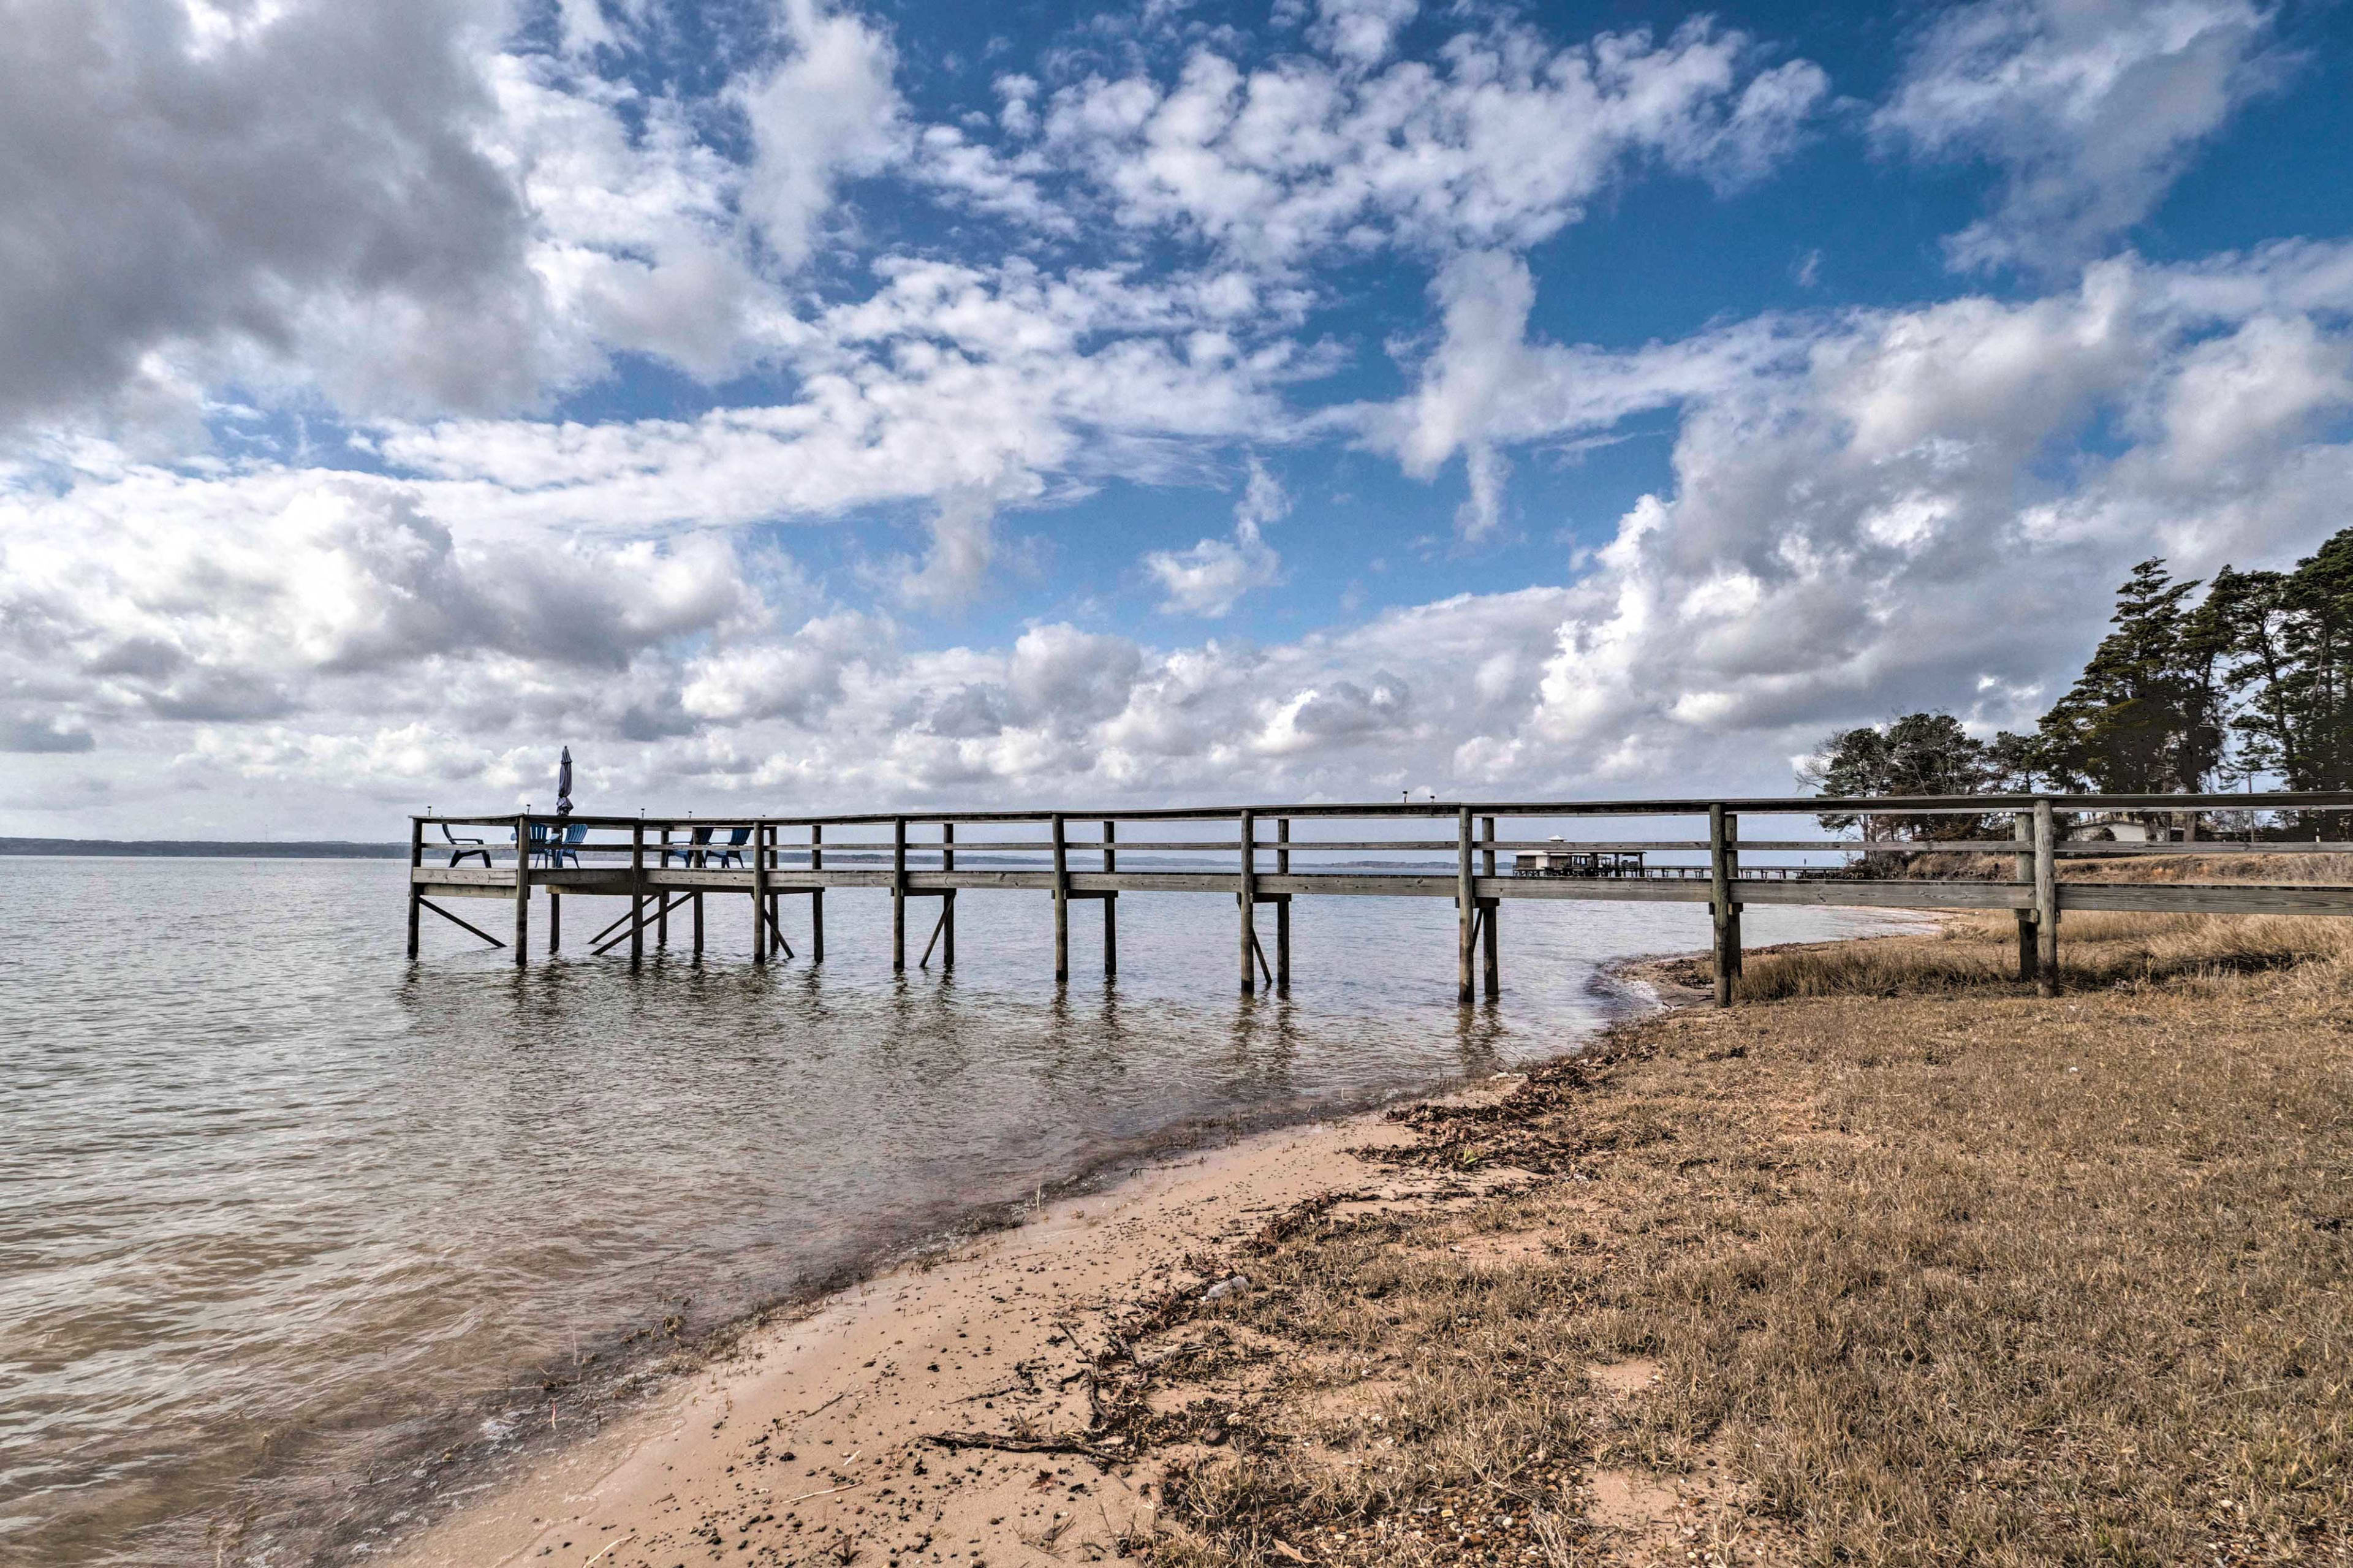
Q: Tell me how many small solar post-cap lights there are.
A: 7